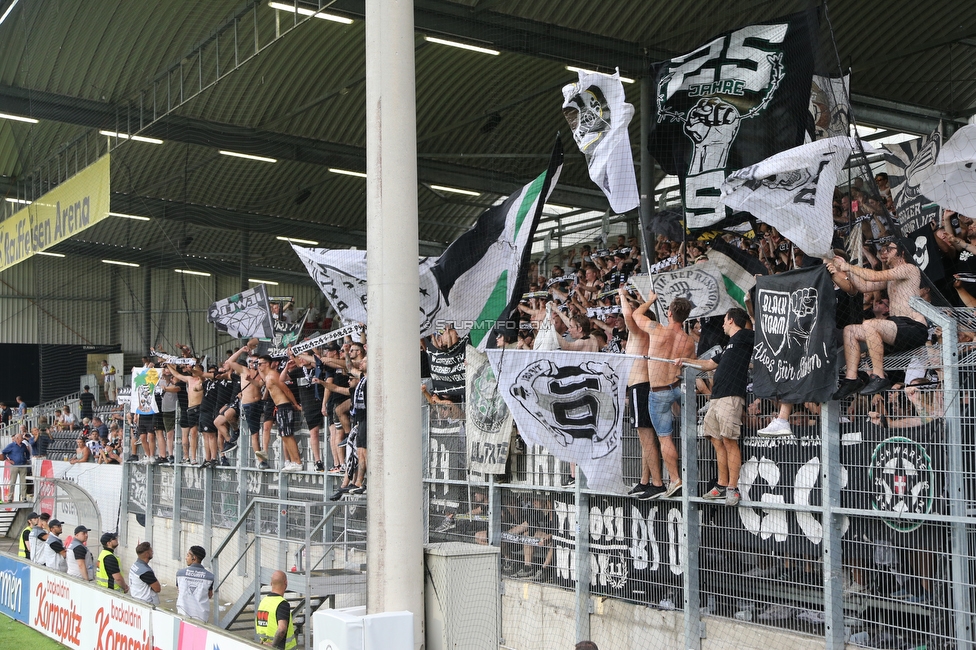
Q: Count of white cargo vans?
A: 0